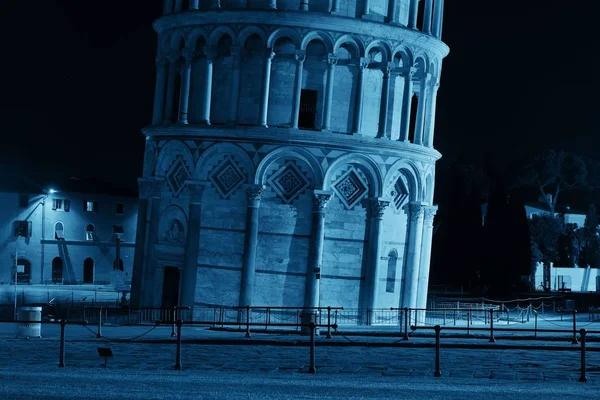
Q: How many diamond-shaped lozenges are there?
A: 5